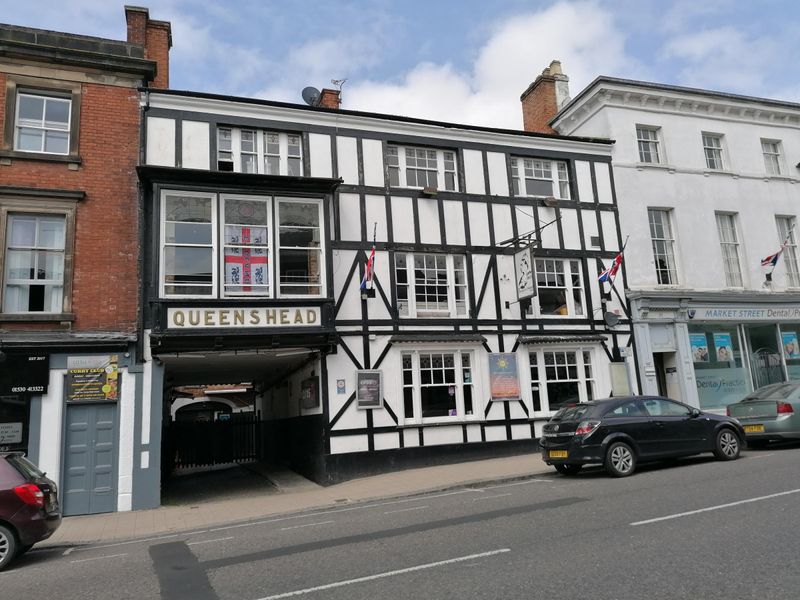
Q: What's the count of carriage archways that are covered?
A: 1